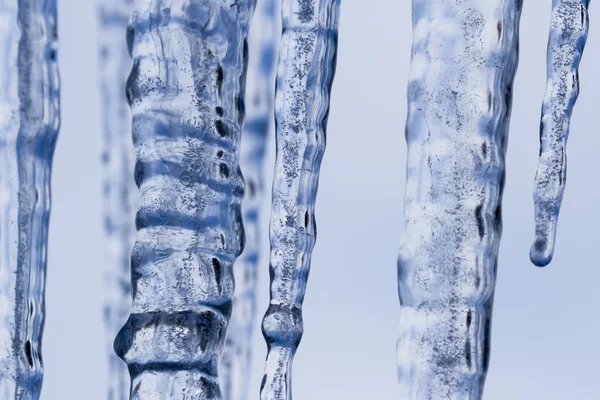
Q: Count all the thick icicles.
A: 2